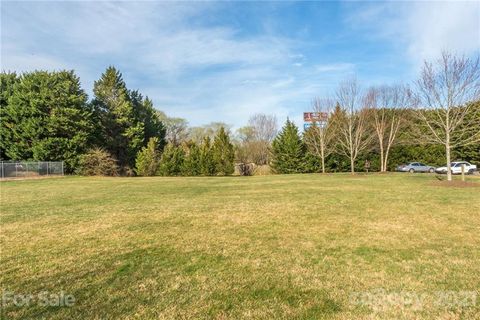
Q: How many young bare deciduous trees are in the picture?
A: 4